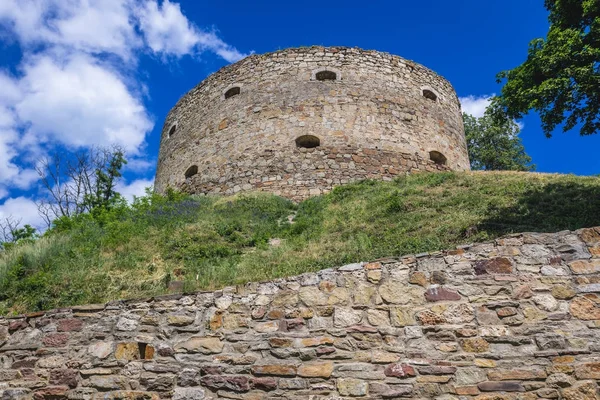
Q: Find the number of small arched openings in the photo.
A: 7